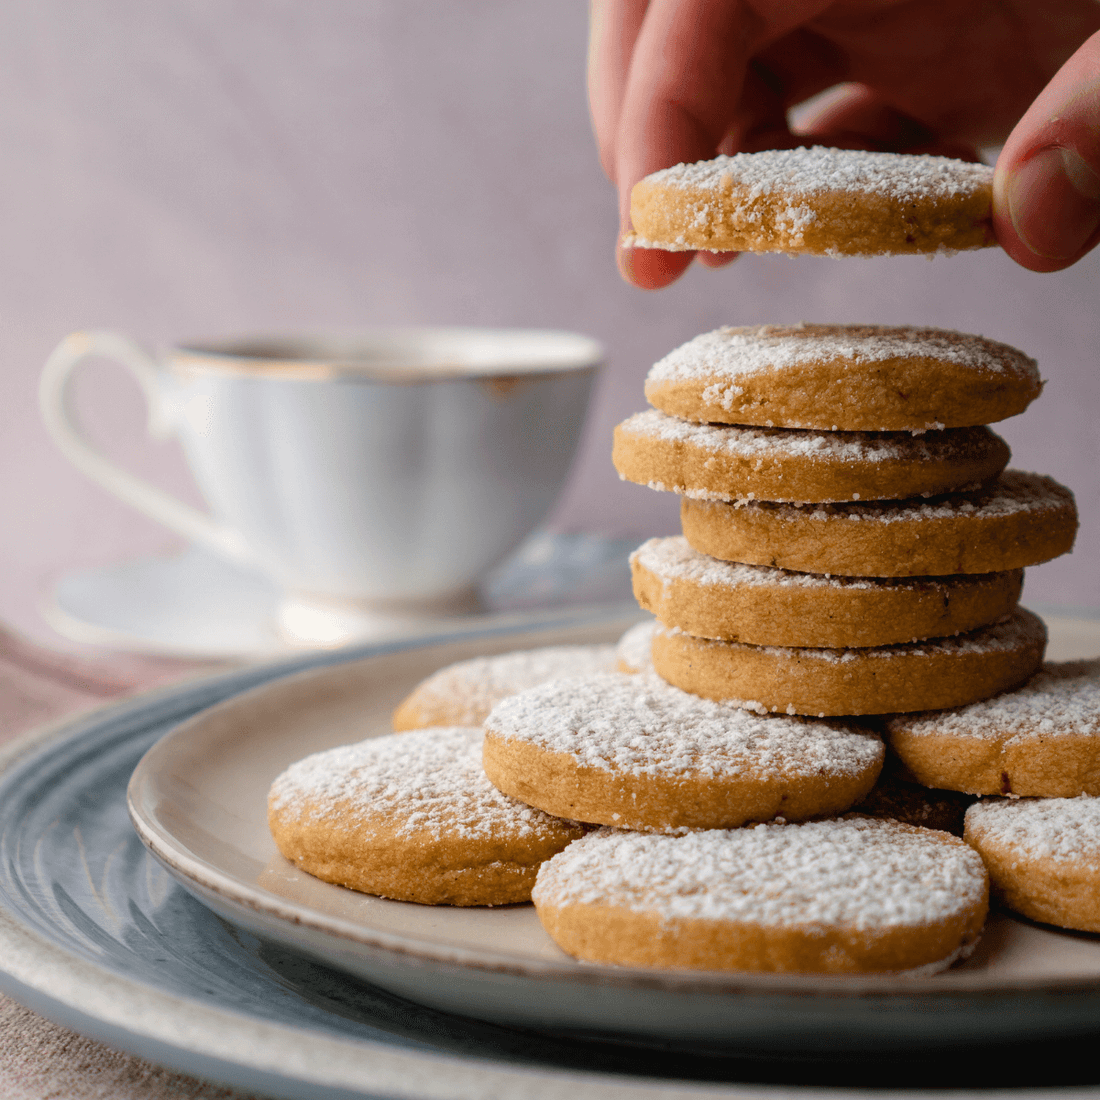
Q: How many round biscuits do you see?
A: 13